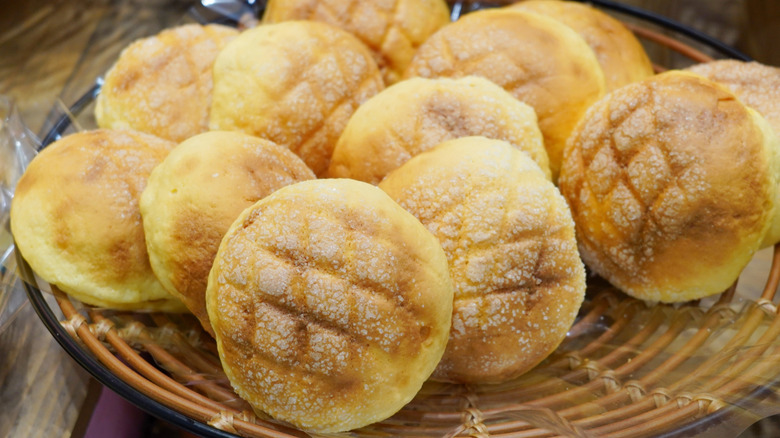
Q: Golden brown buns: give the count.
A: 12